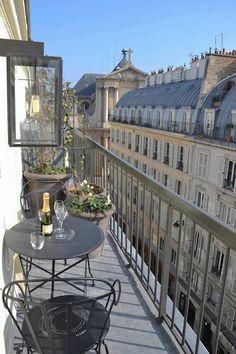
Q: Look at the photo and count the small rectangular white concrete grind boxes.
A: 0